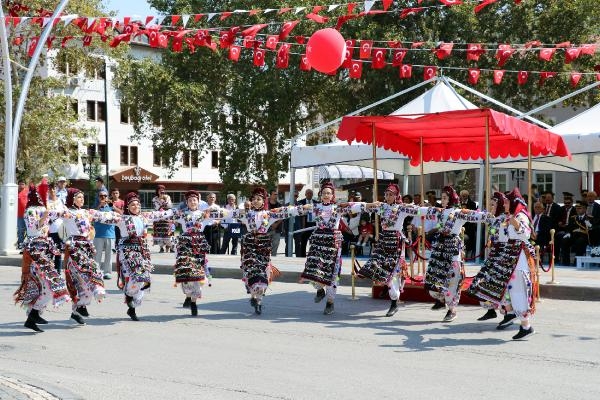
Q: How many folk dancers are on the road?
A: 10